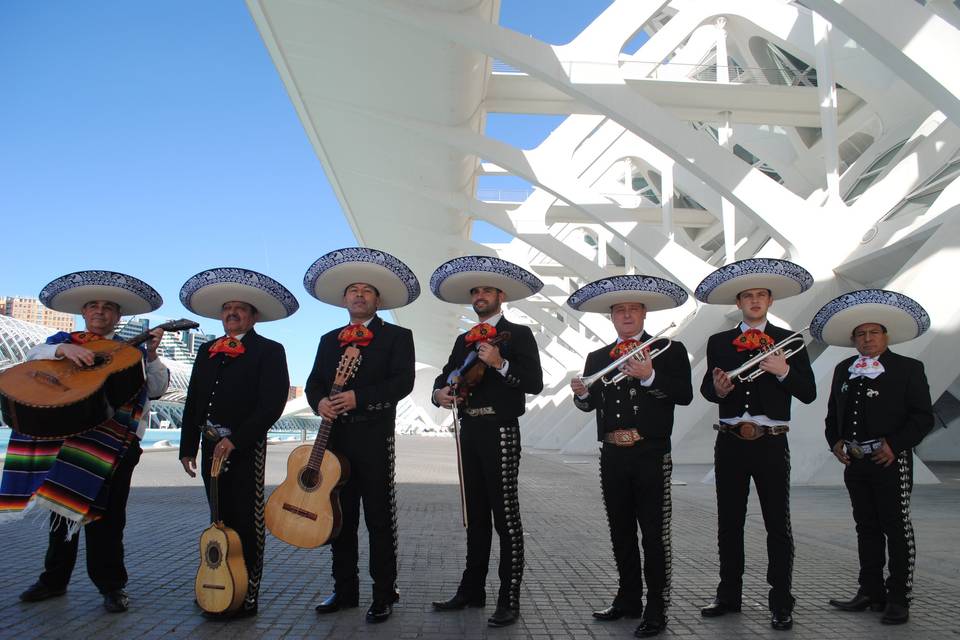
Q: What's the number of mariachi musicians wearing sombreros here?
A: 7